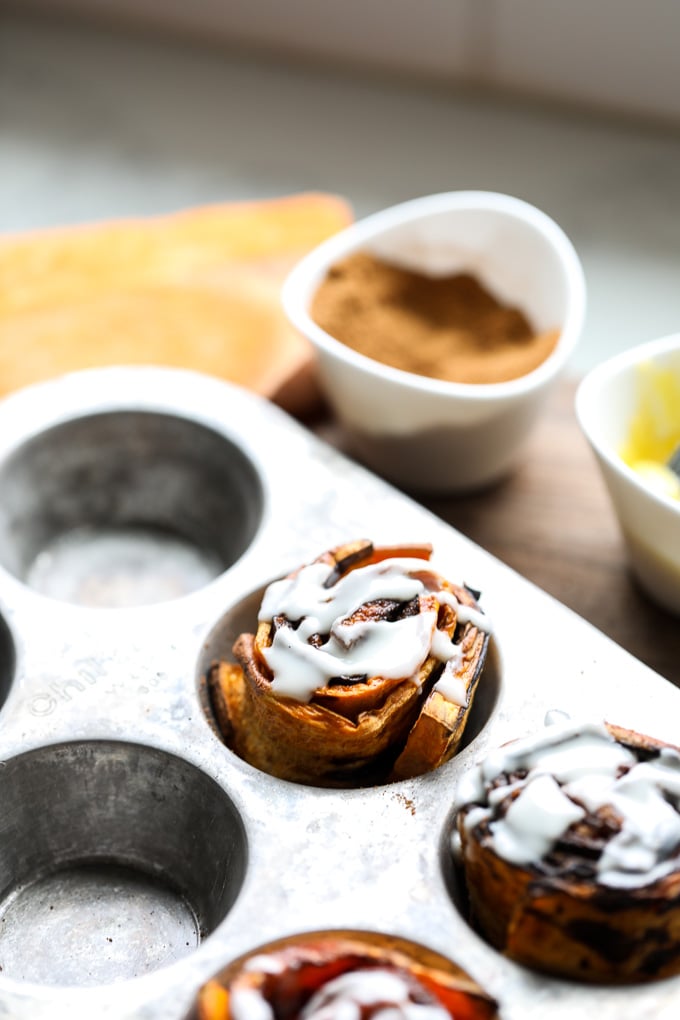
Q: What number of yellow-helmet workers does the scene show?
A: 0